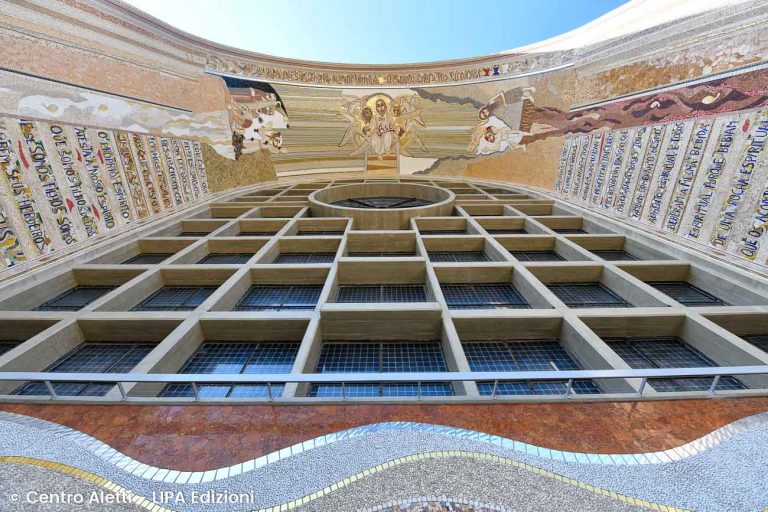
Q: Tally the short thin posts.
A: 10